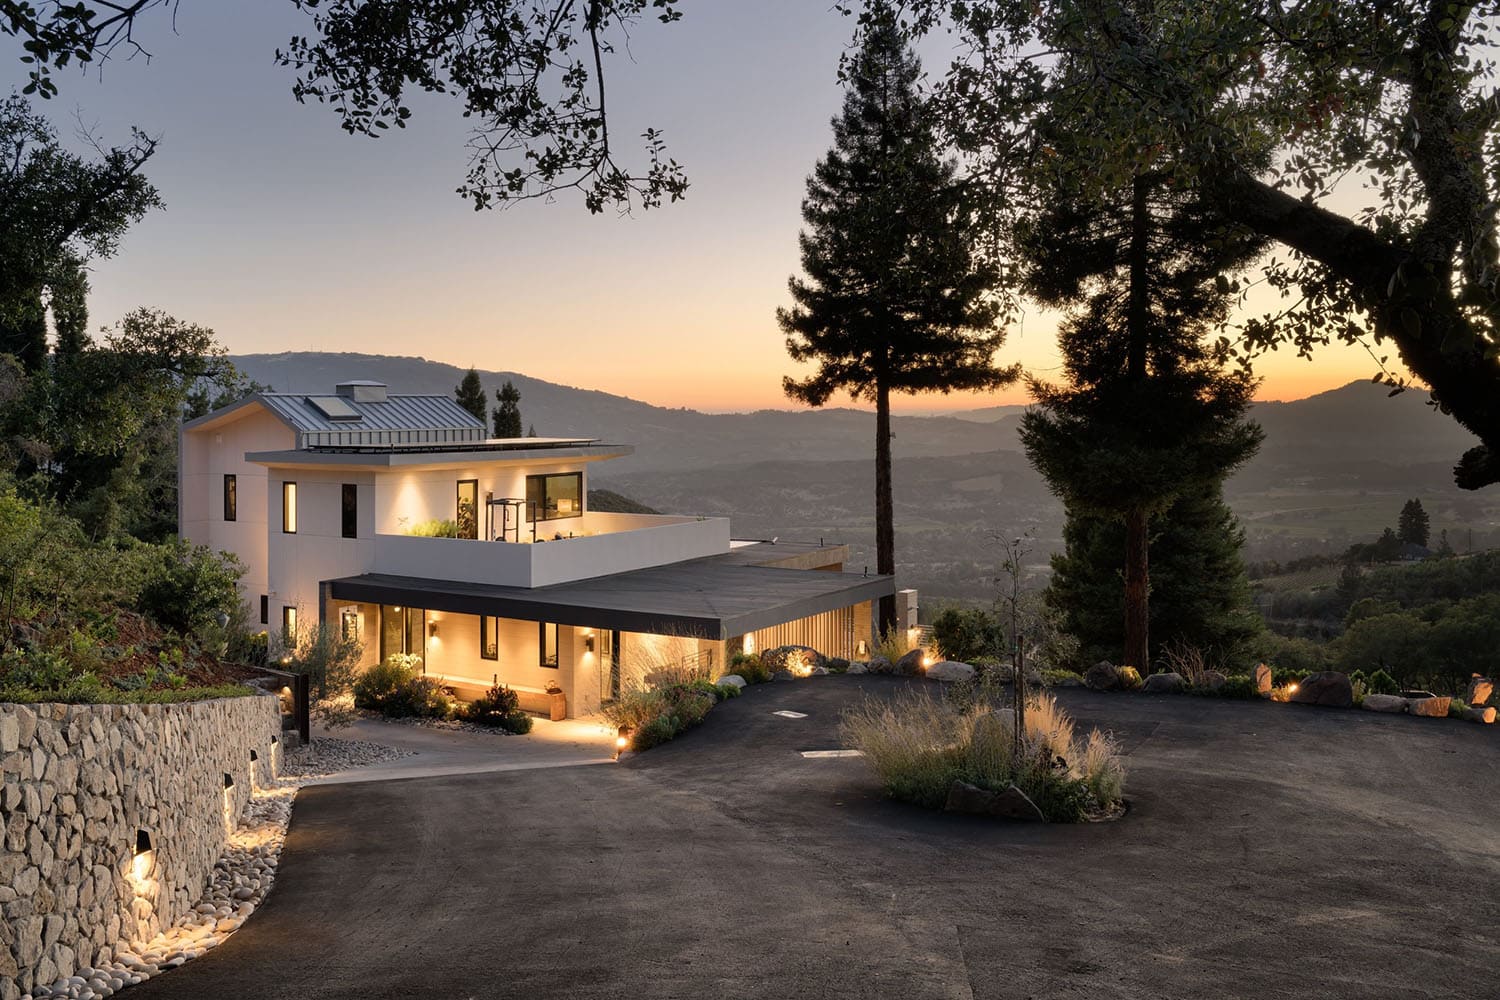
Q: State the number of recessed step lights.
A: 4